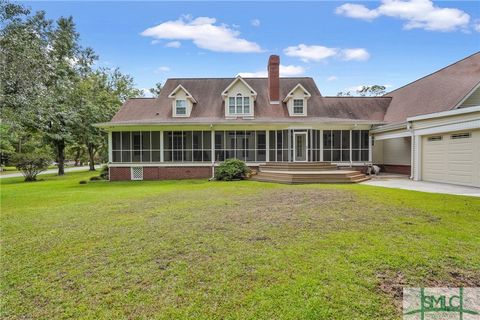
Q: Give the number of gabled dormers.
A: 3